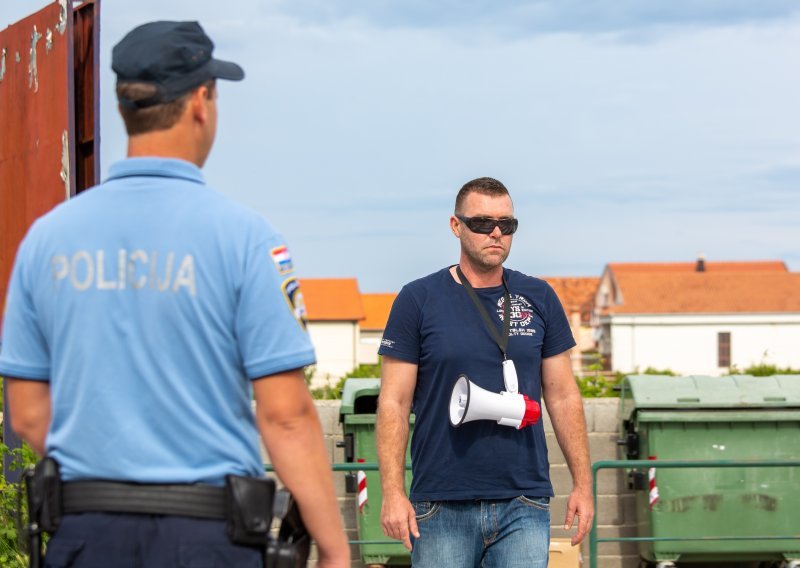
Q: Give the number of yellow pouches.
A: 0